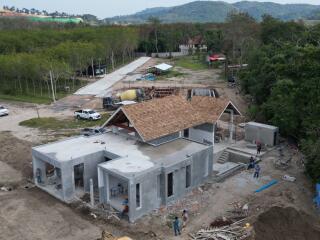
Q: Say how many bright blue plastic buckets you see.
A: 0